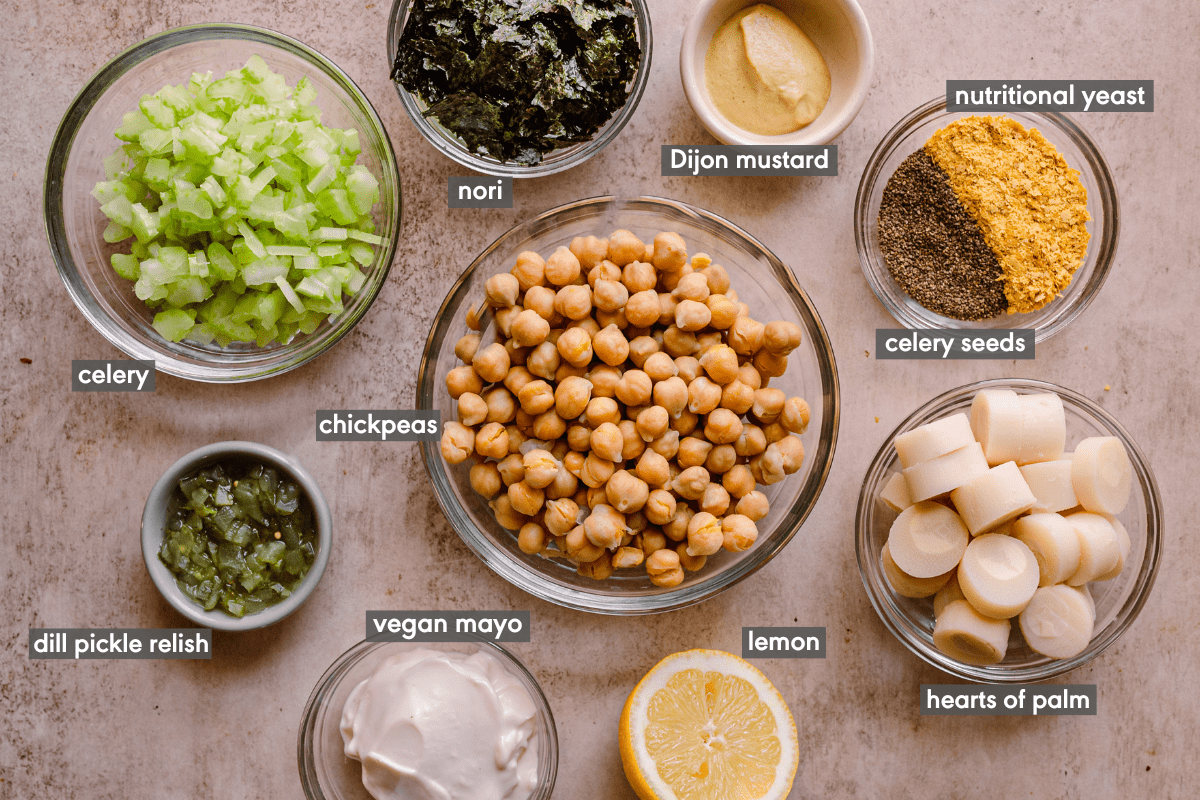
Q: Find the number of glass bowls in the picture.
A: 6